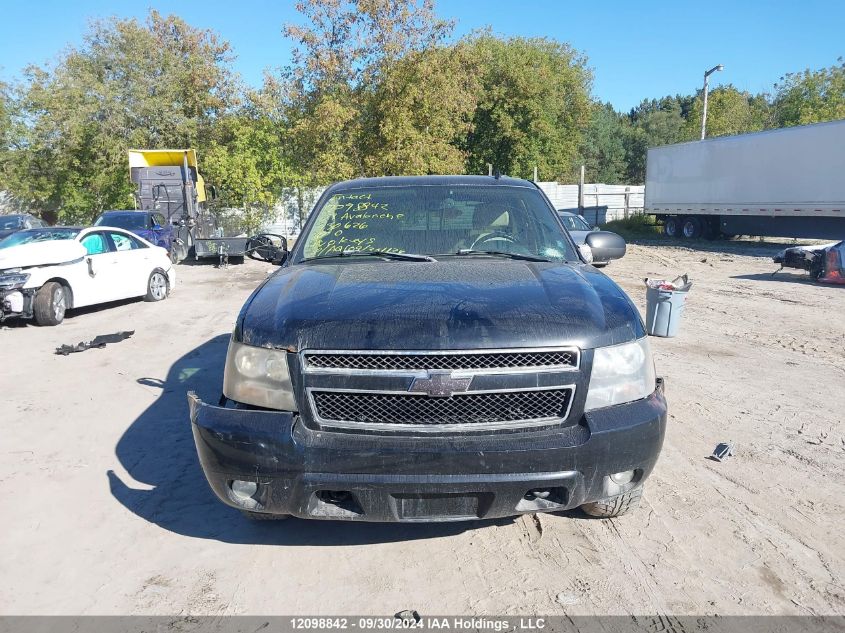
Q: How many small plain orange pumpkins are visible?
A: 0